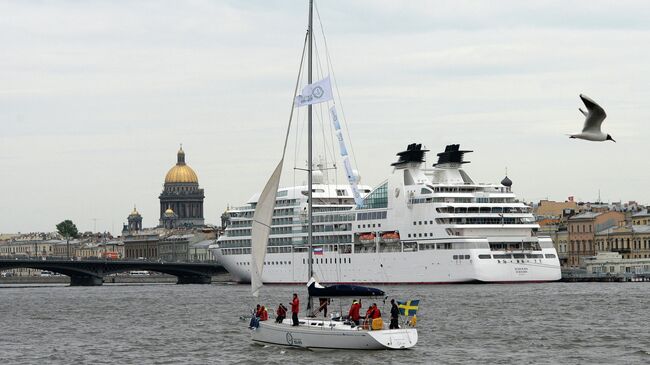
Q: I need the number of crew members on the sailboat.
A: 9